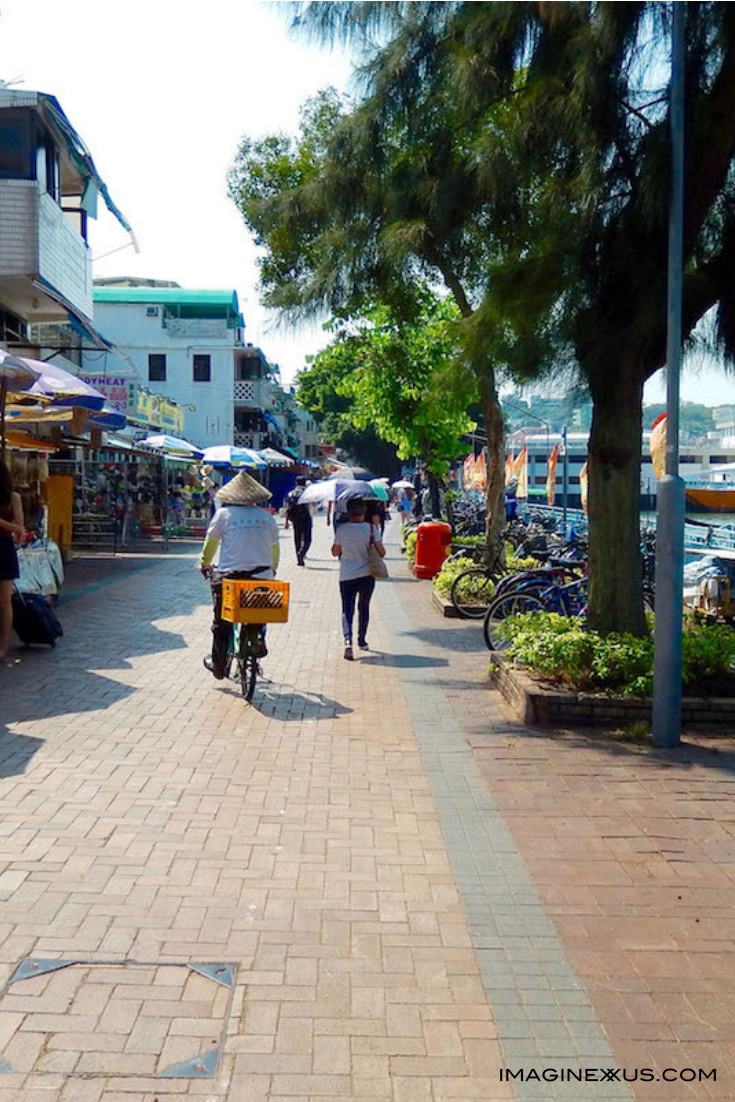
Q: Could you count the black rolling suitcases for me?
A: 1